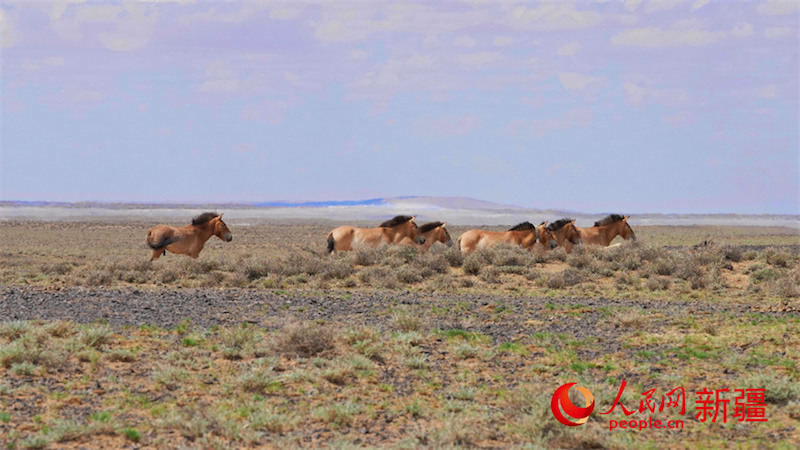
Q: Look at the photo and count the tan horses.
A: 6